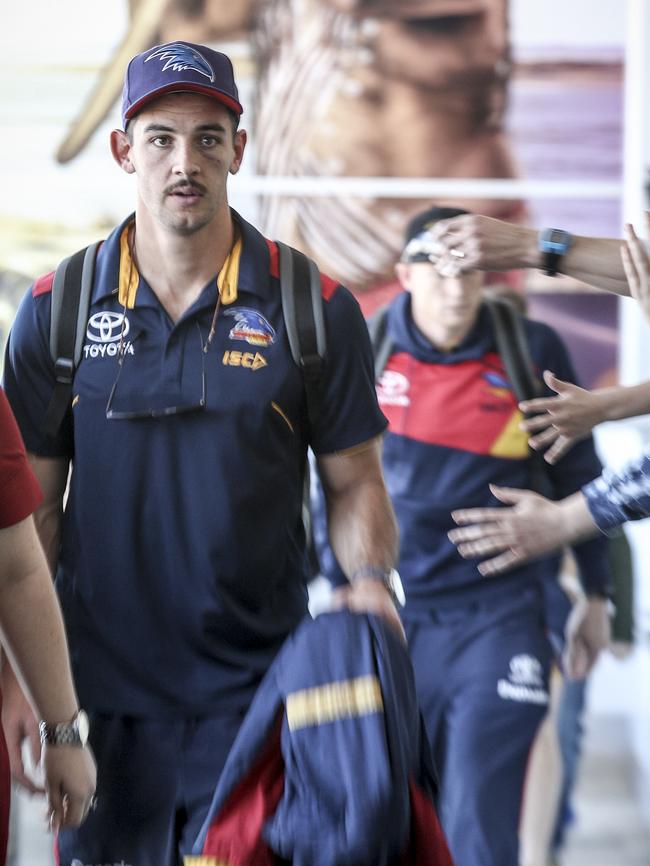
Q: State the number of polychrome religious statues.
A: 0